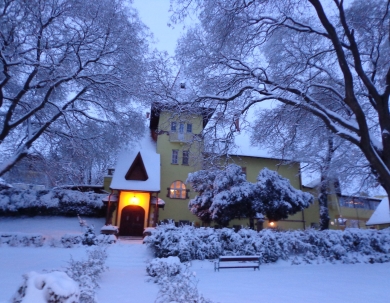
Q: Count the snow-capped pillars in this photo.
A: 2